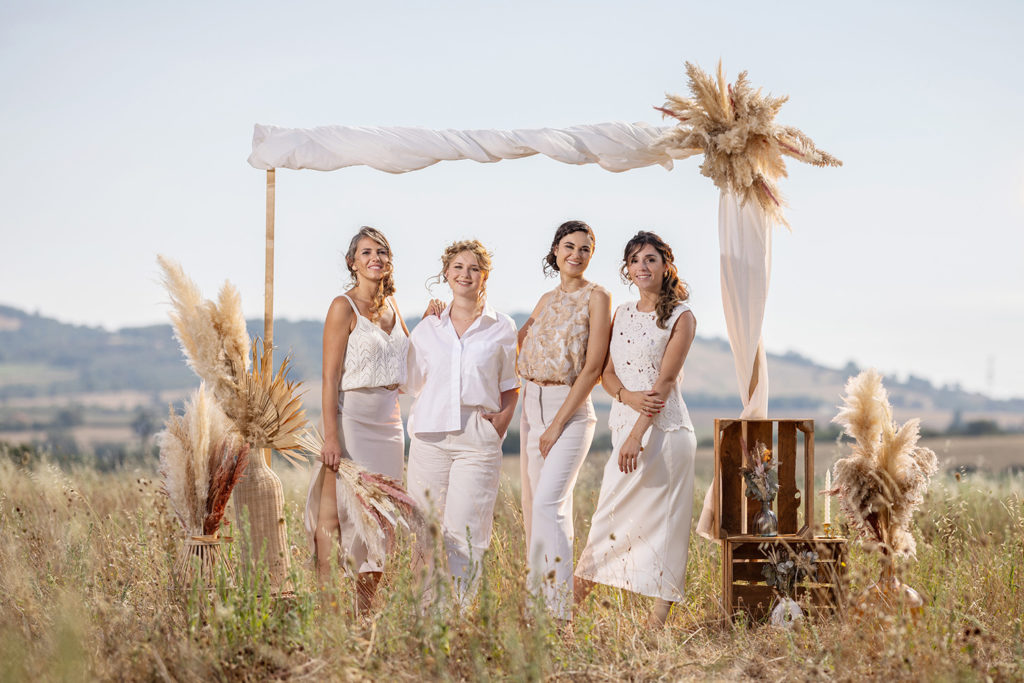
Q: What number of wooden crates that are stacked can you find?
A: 2